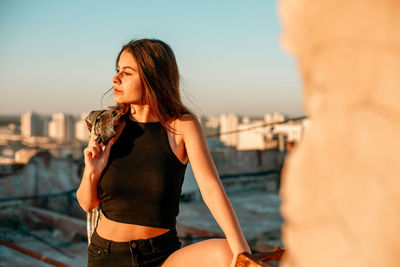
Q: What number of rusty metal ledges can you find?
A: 1